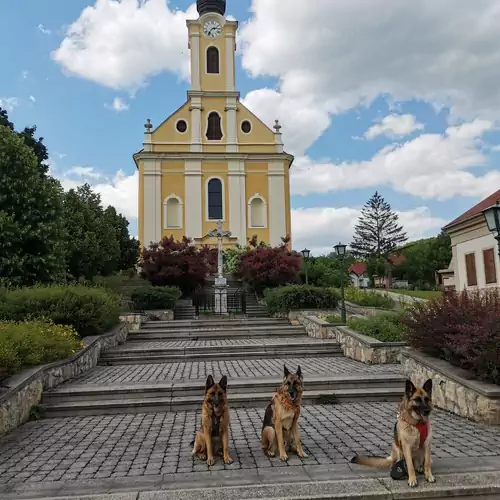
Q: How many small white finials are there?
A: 2